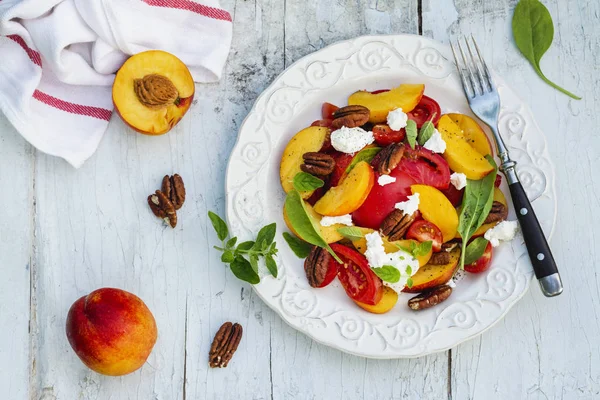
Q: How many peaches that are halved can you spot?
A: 1